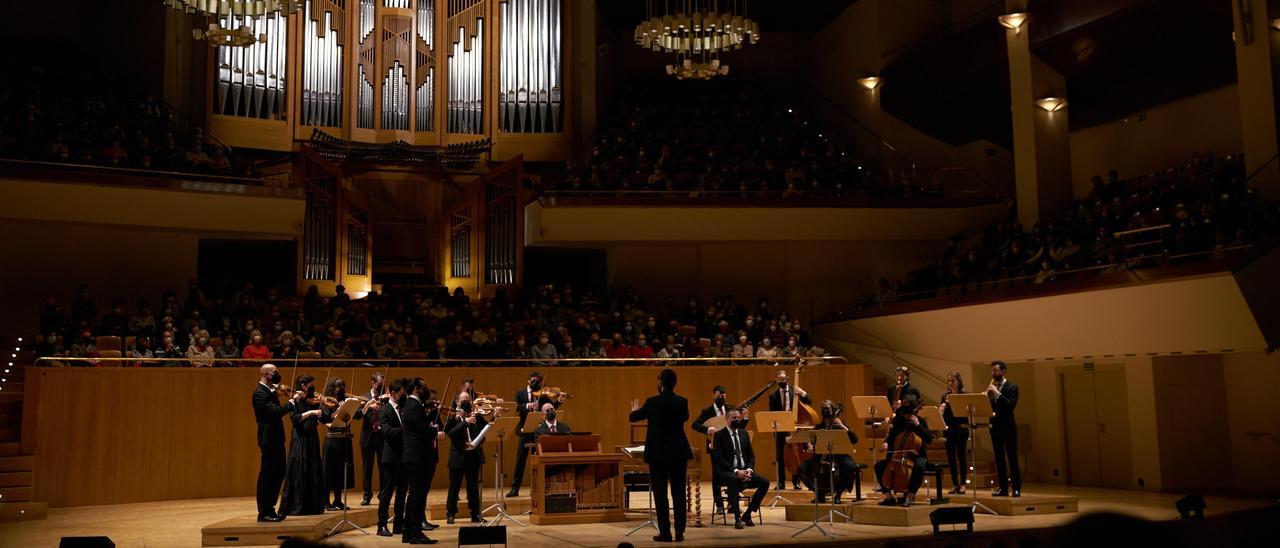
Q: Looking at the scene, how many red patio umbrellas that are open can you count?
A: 0